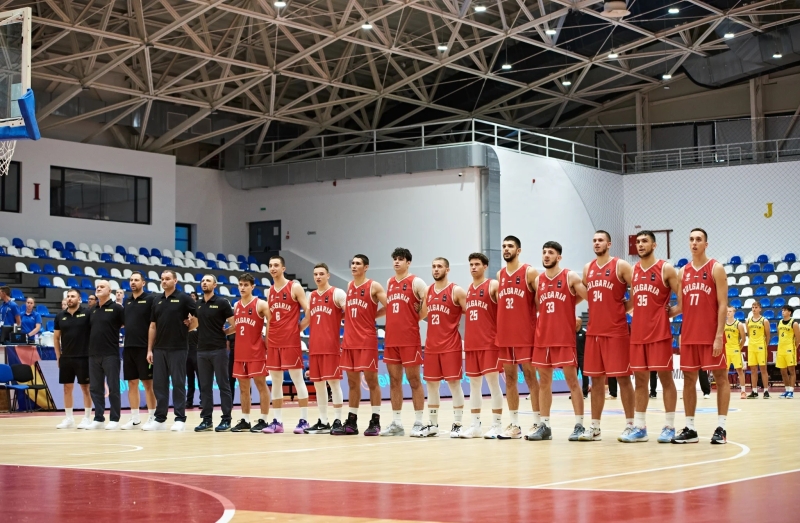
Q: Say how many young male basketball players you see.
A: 15